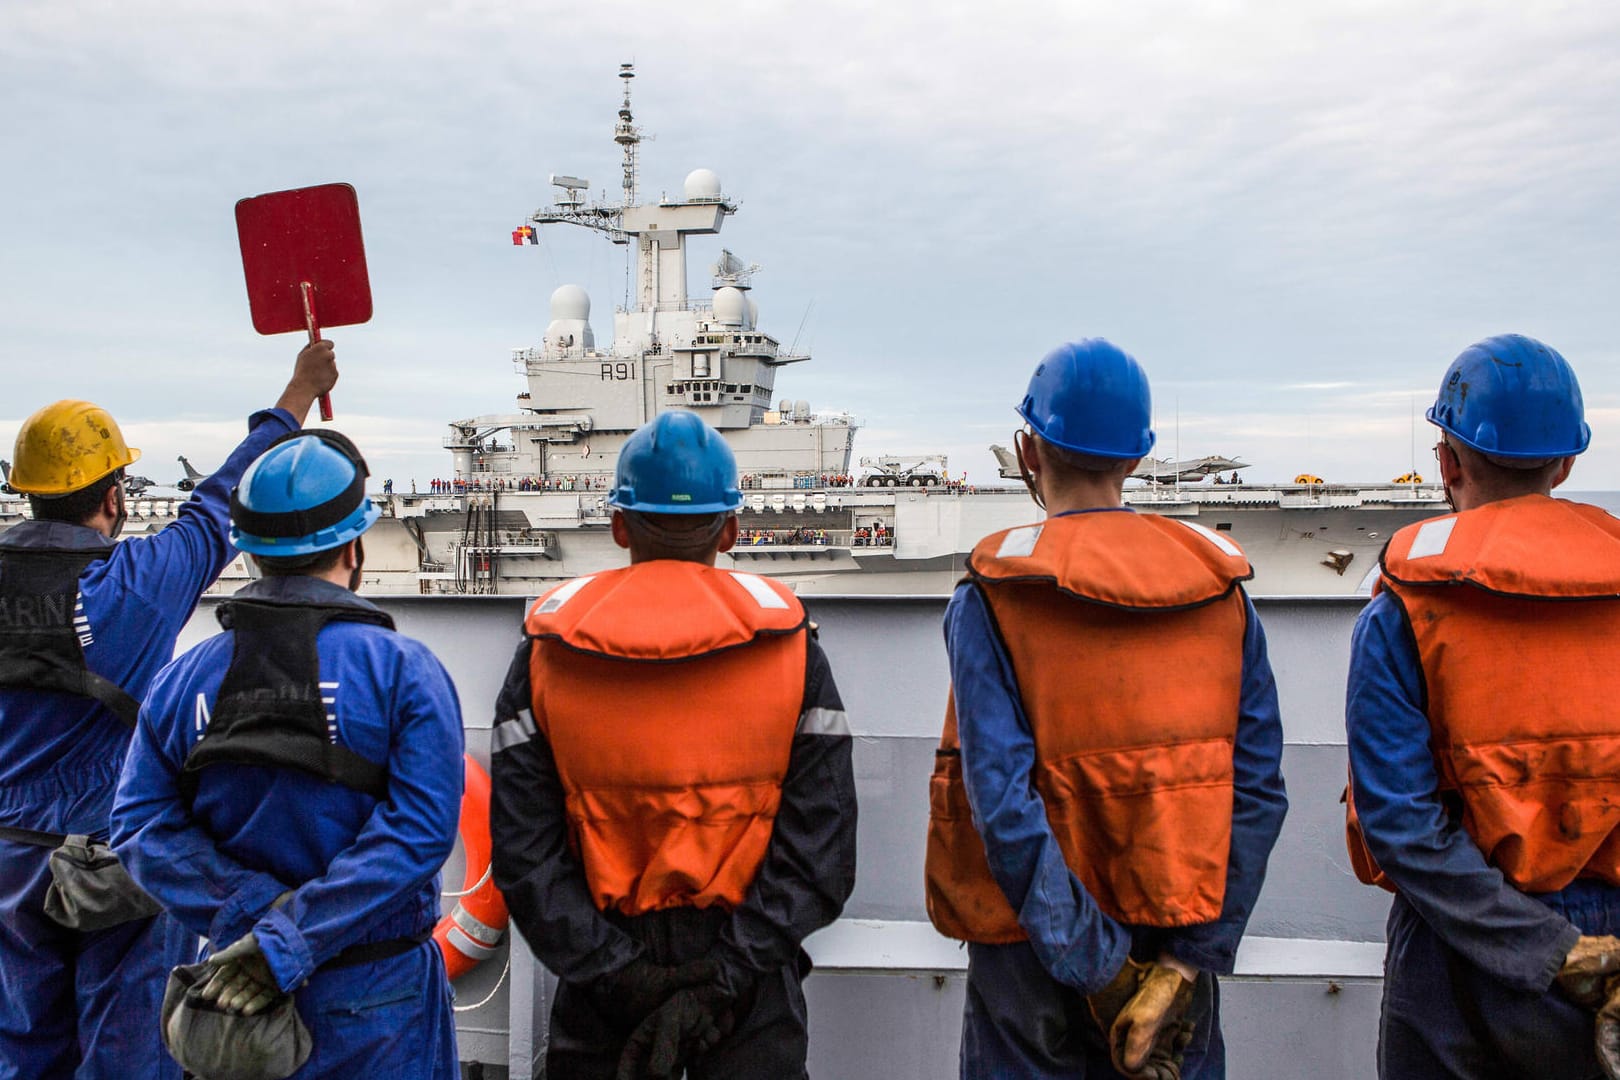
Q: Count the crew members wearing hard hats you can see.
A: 5